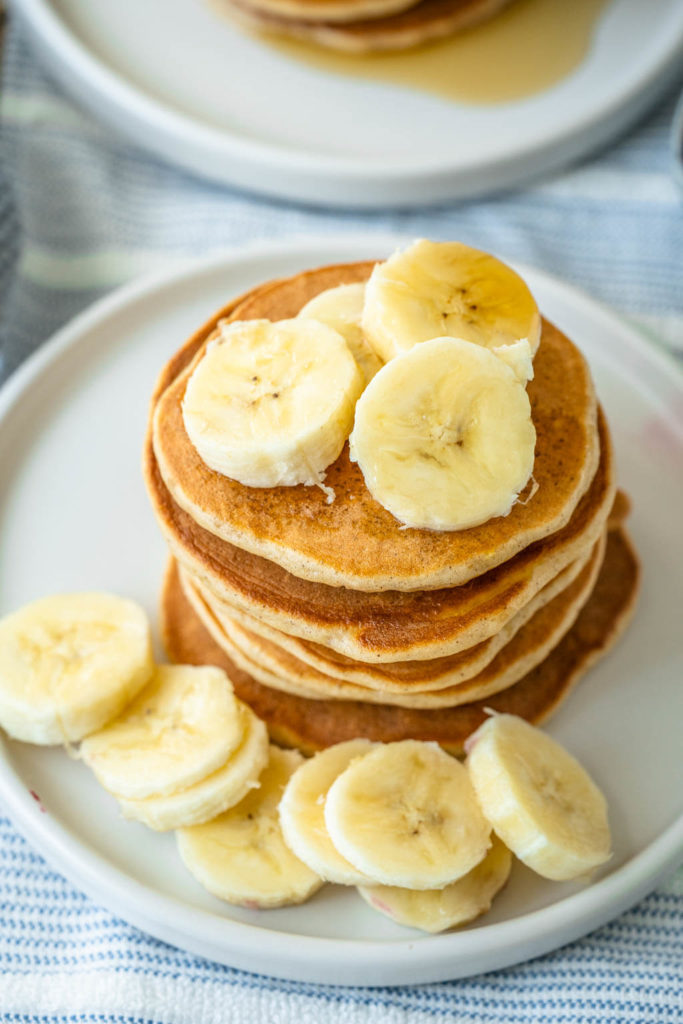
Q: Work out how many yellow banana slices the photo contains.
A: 12